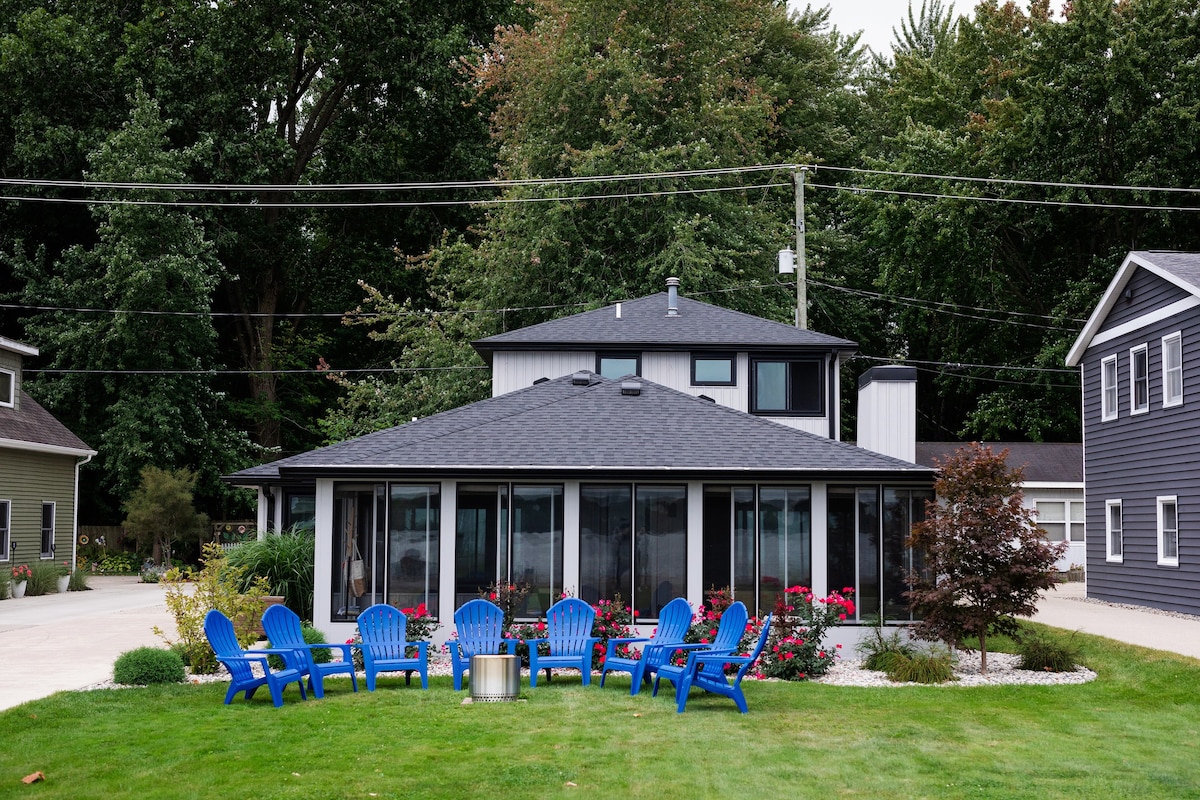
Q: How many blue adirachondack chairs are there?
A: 8